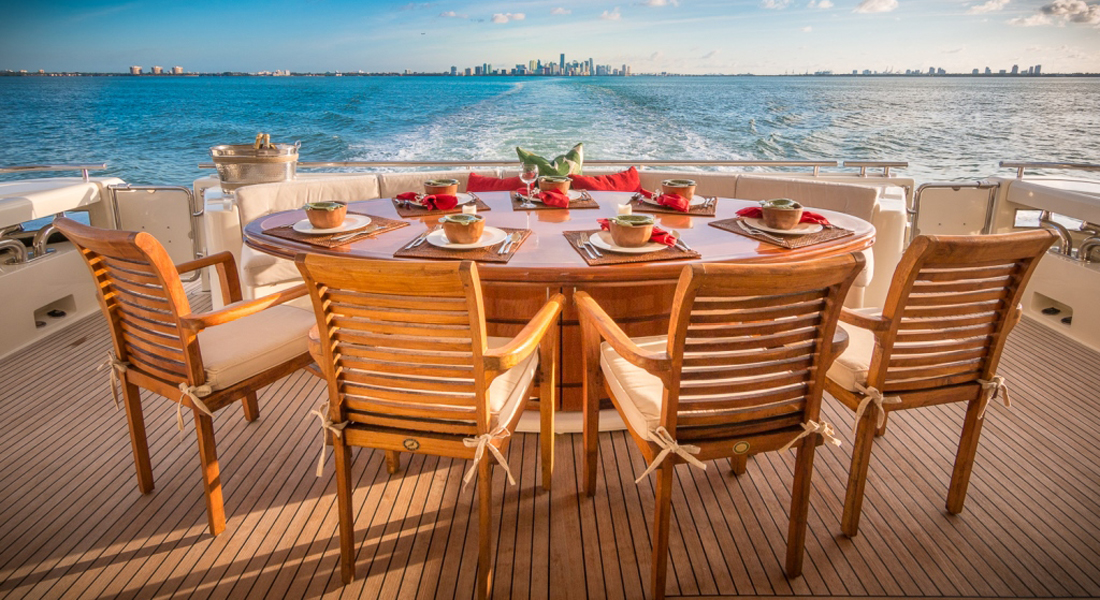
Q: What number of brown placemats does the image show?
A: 7